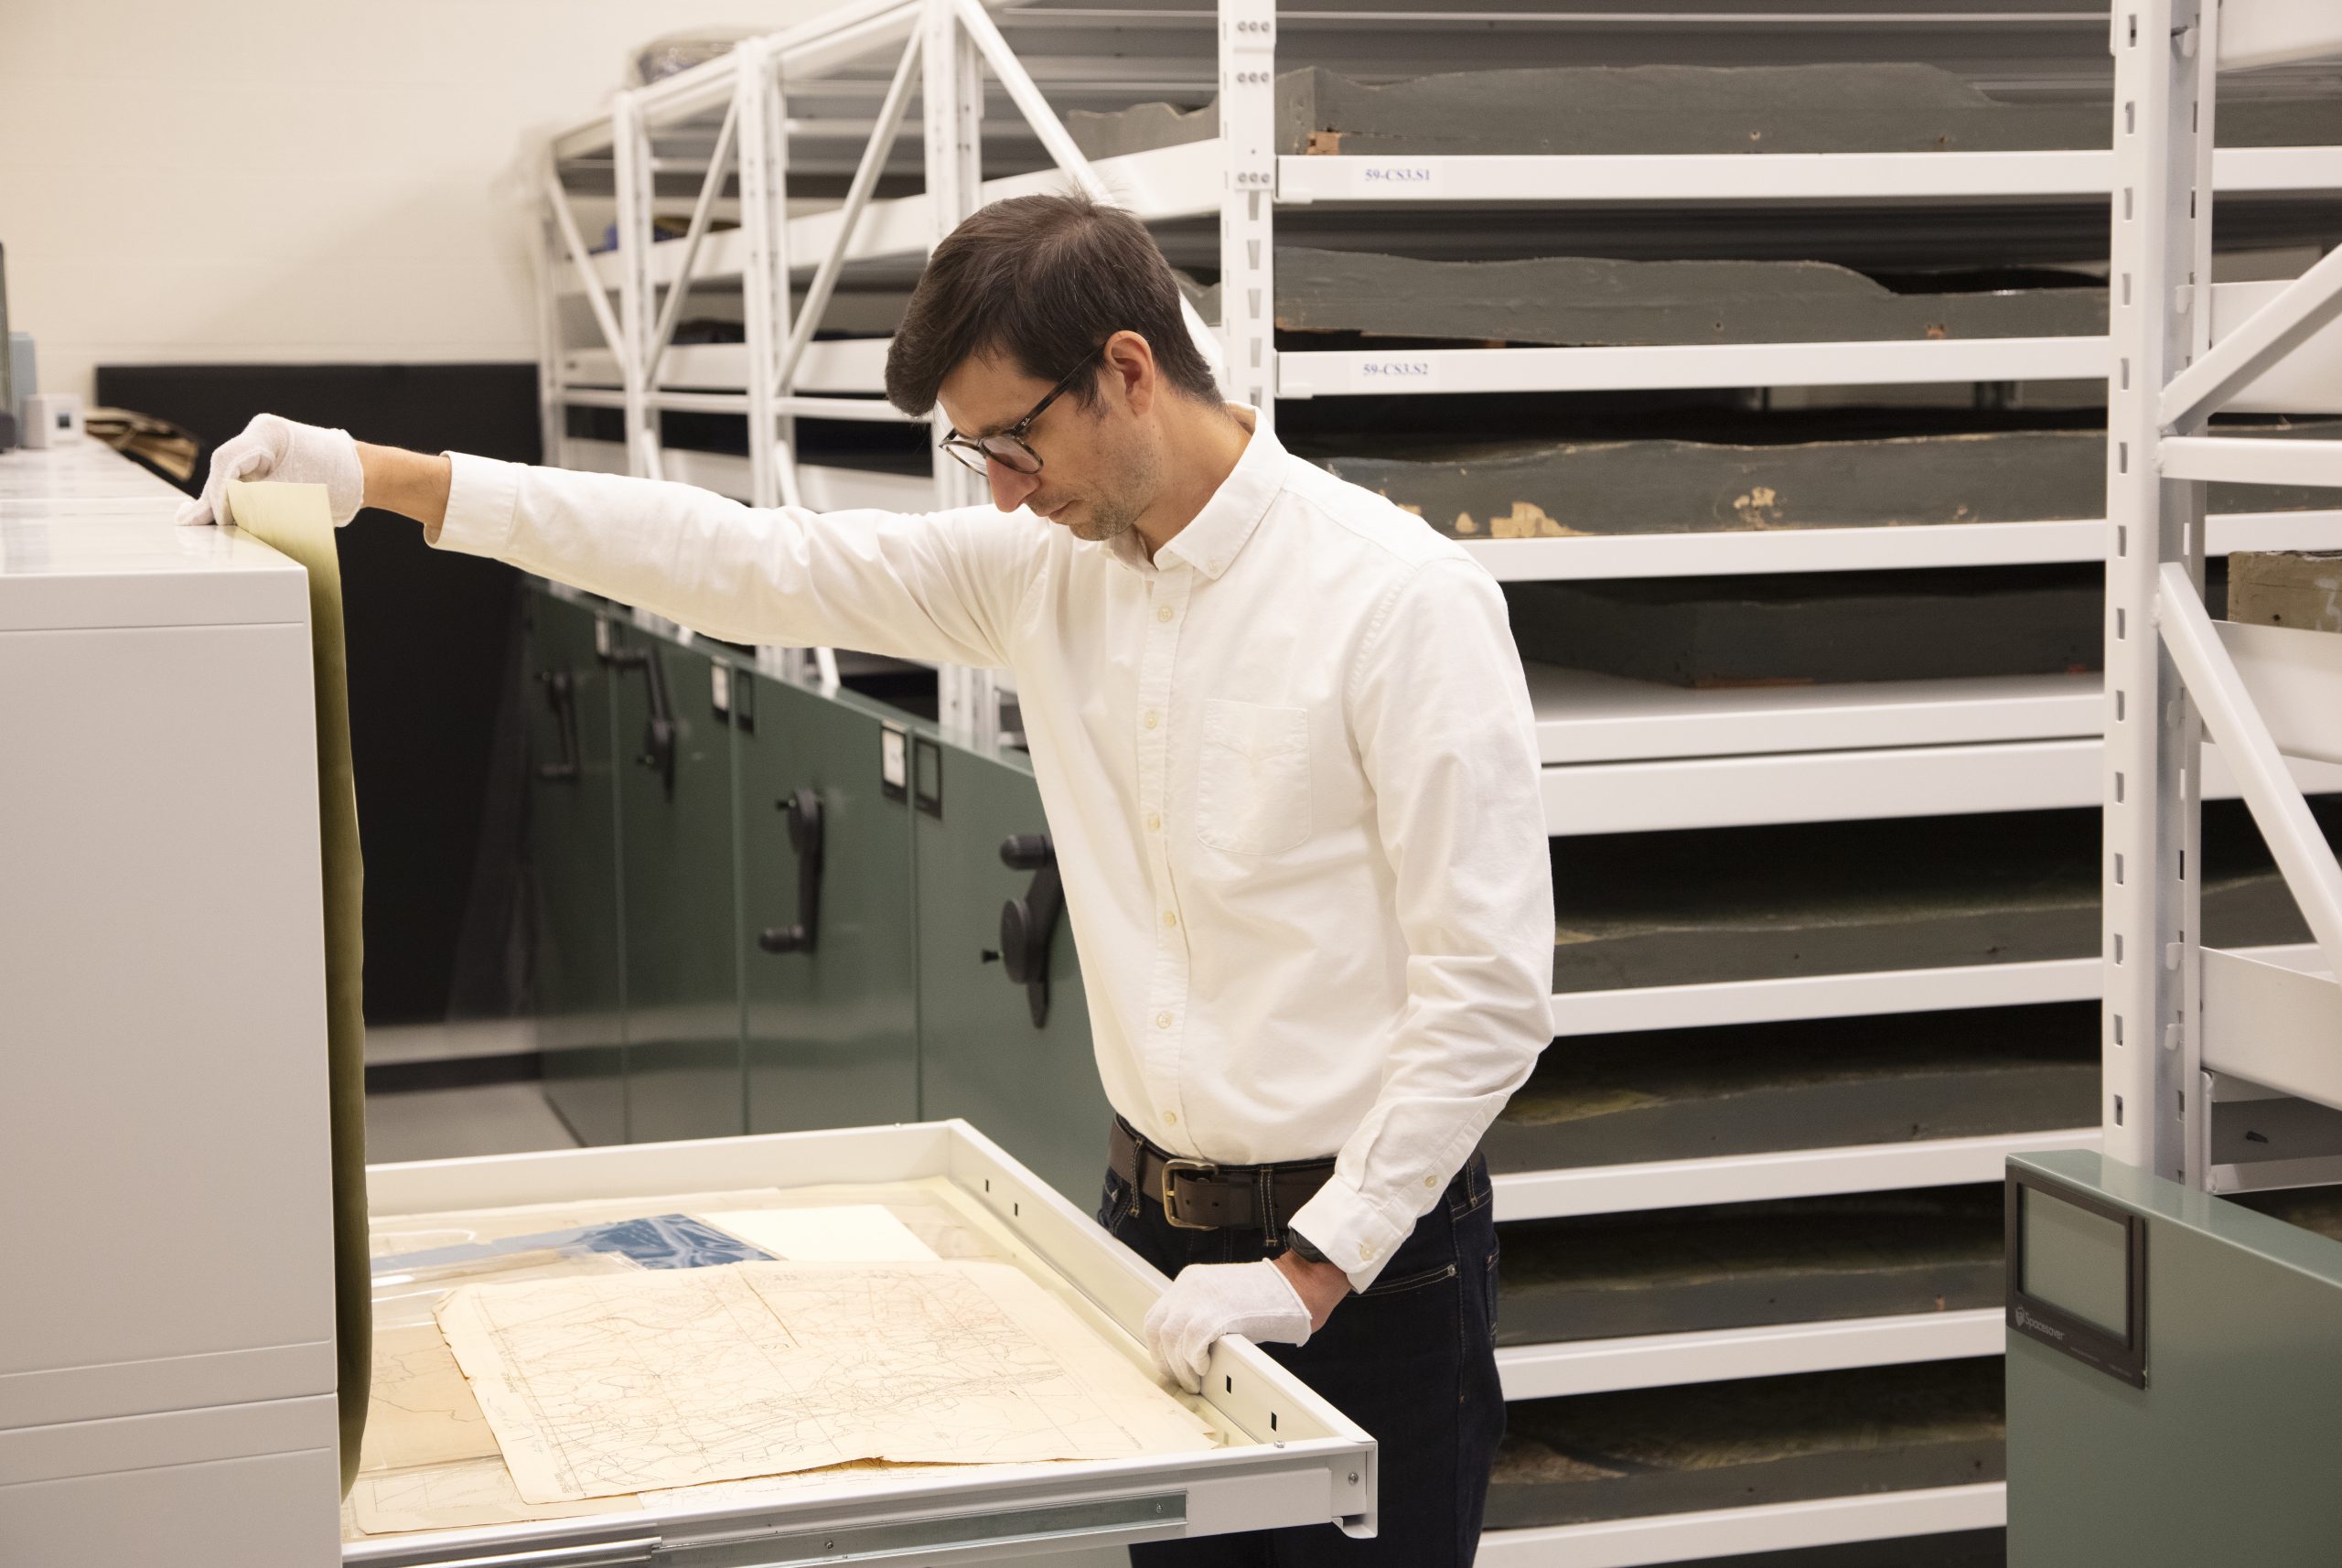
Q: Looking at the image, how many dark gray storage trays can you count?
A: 8